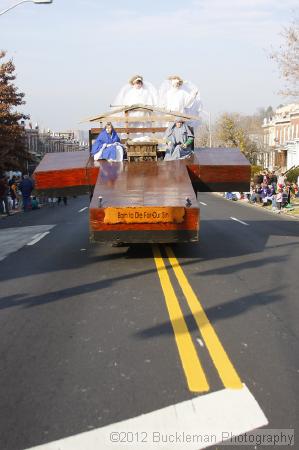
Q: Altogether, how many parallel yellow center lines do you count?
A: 2